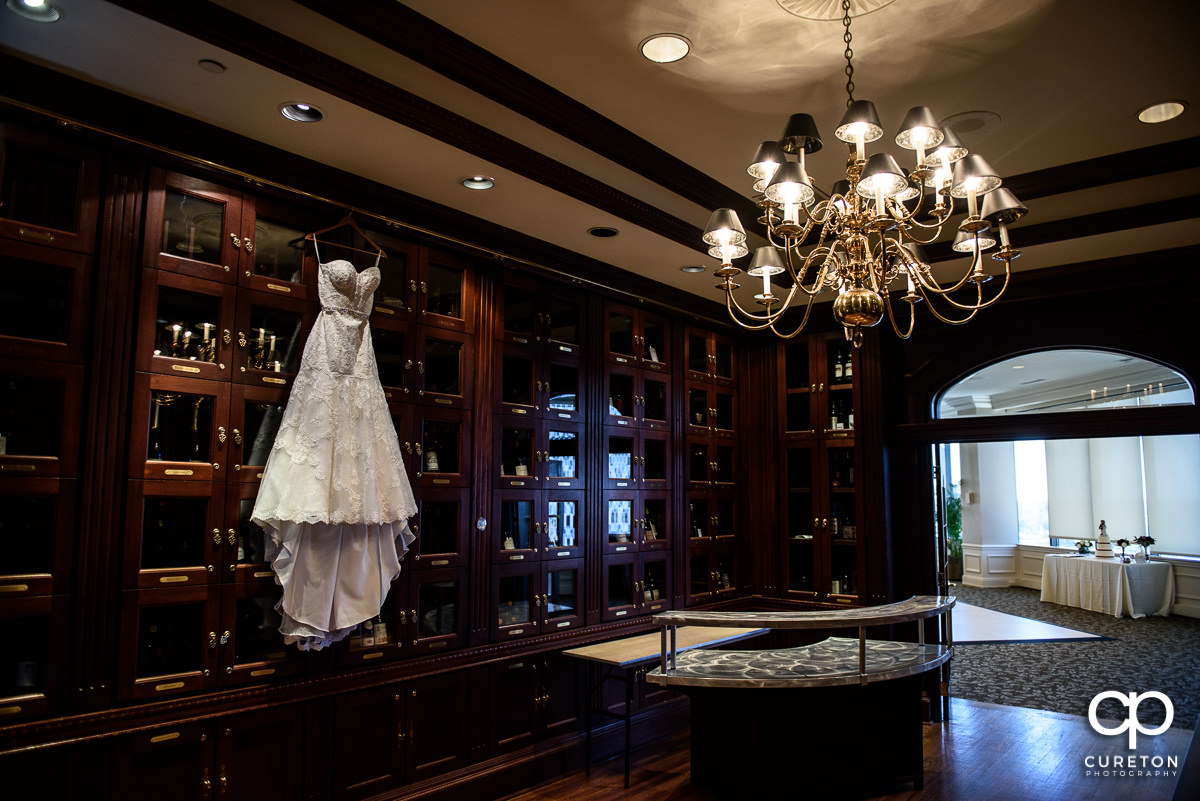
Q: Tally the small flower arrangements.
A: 3